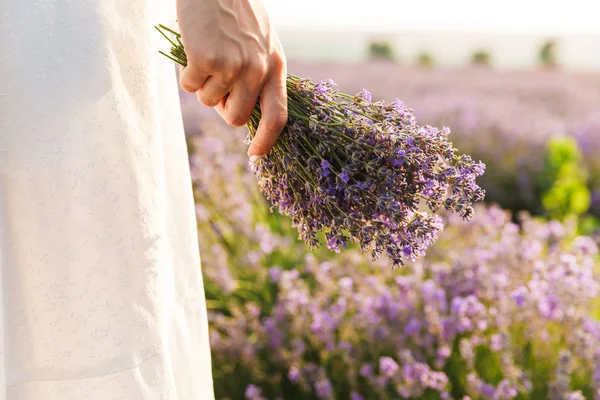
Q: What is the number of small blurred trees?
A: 4